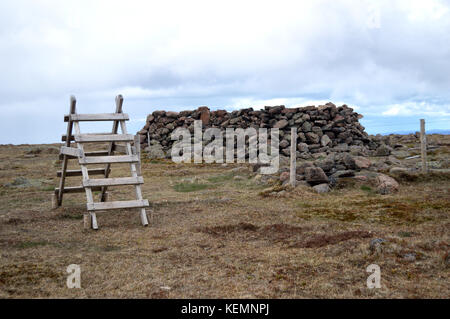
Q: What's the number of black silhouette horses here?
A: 0